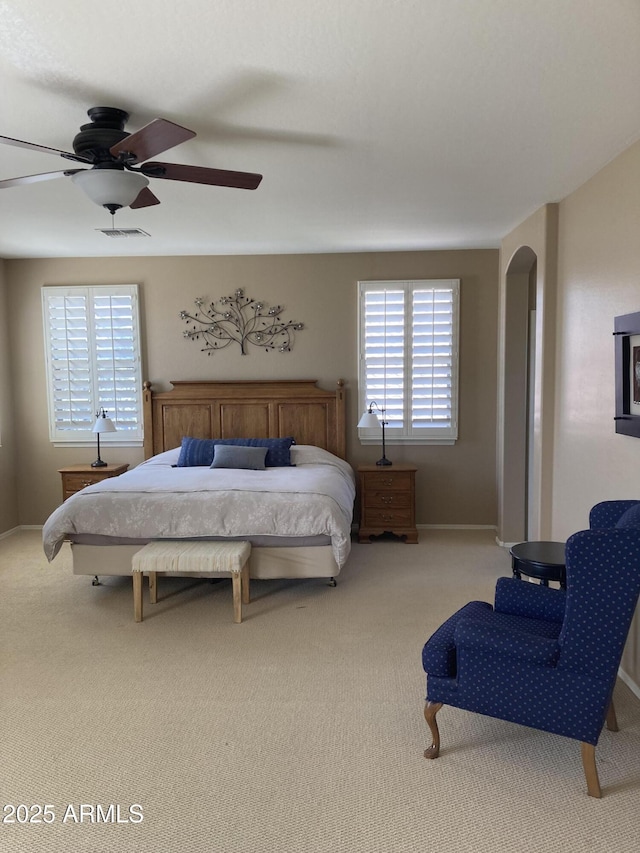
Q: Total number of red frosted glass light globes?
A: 0